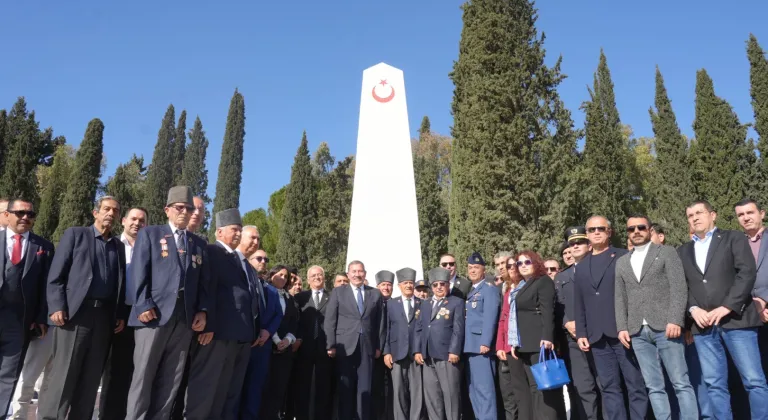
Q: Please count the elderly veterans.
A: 5